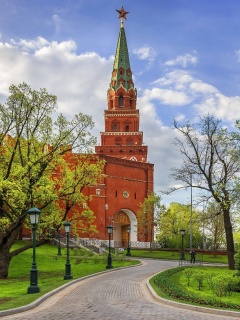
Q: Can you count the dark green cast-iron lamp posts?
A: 6